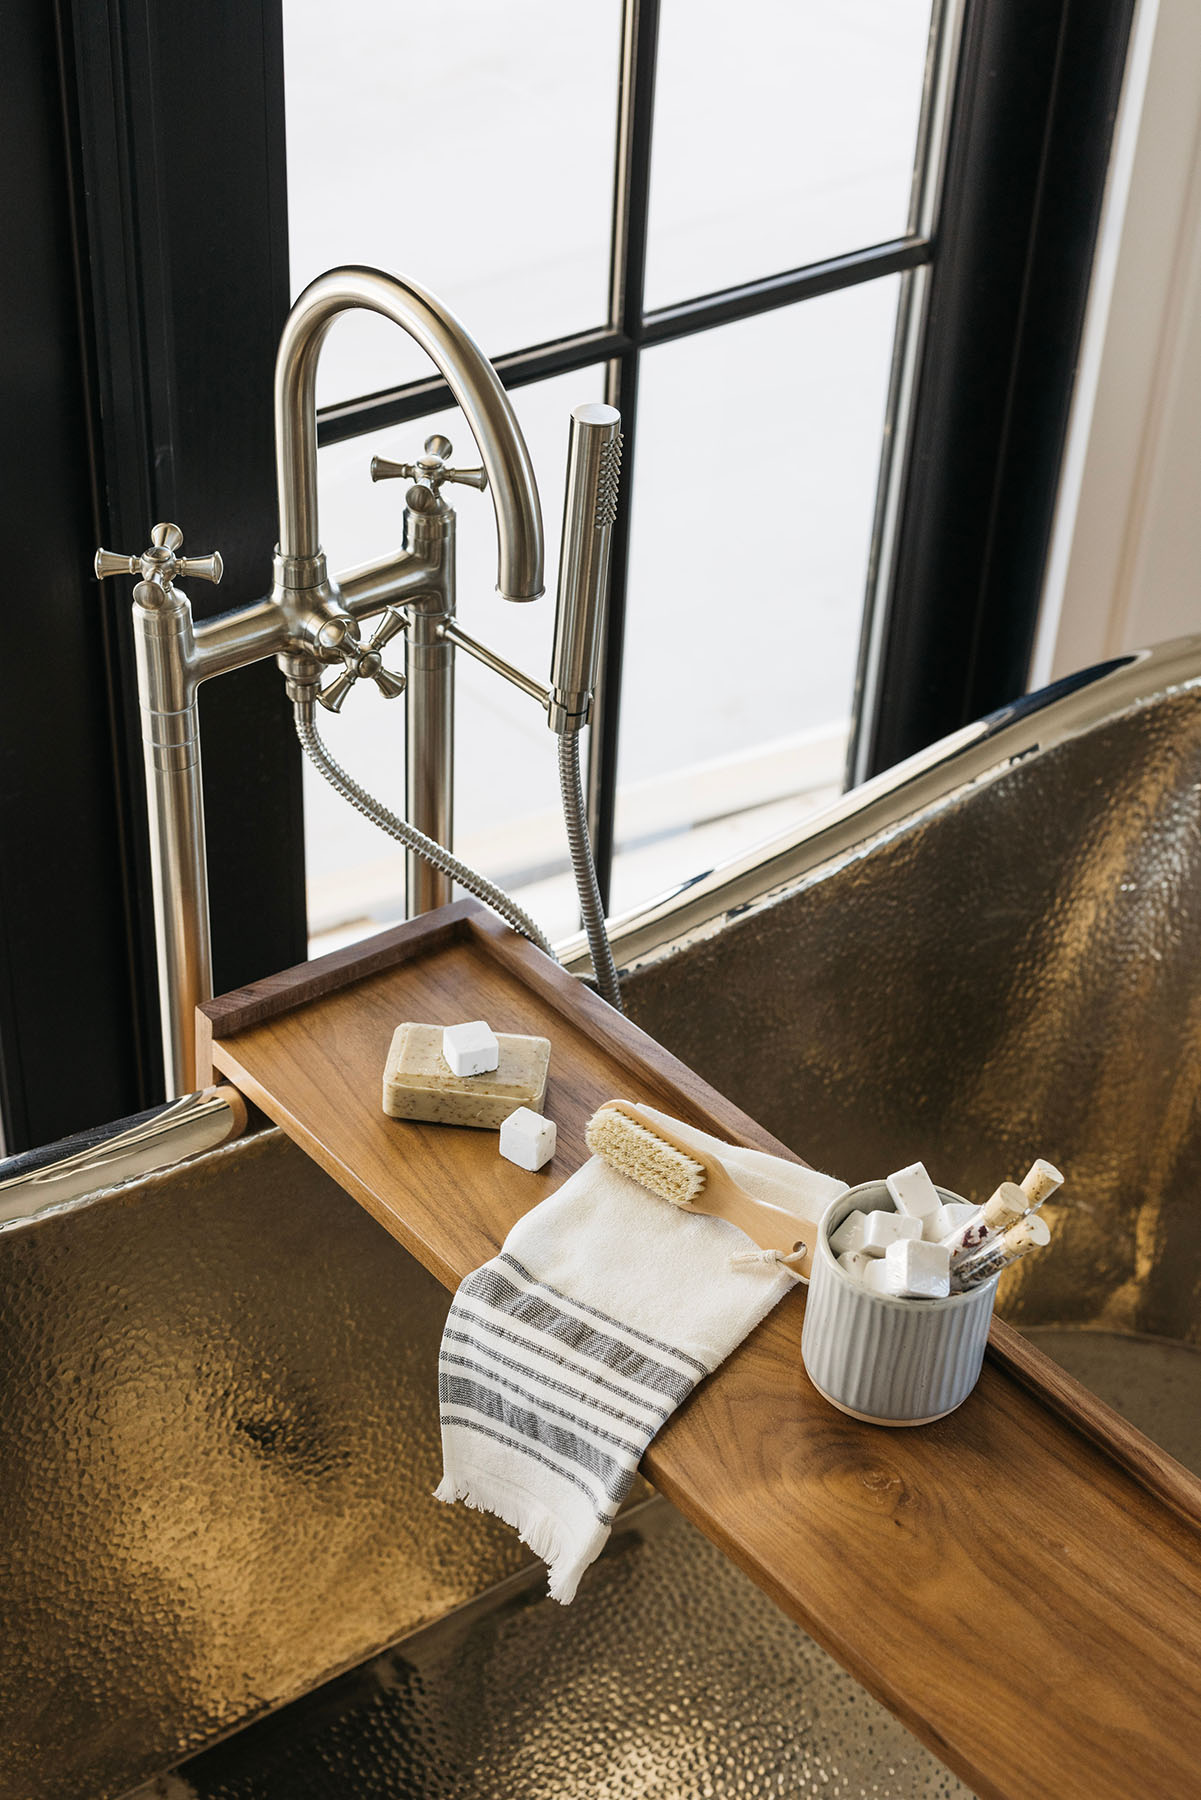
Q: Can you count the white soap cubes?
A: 9